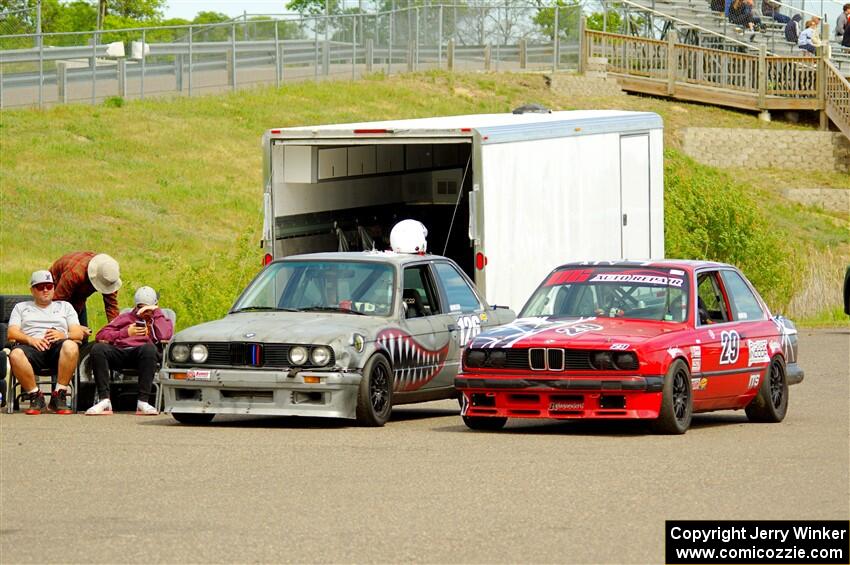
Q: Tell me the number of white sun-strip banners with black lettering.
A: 0